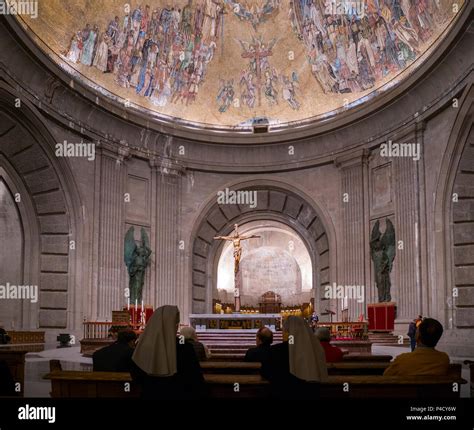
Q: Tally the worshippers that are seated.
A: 7